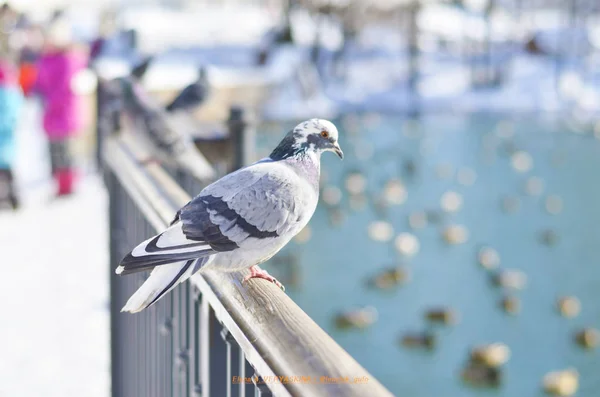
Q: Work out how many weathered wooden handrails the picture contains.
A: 1